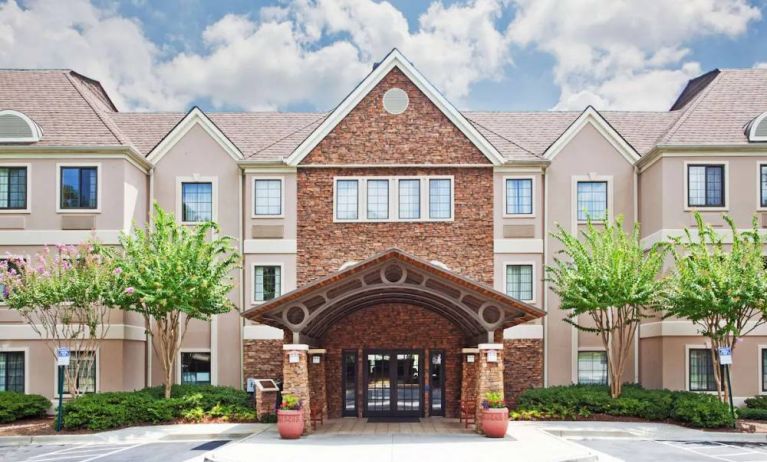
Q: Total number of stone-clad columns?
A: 4